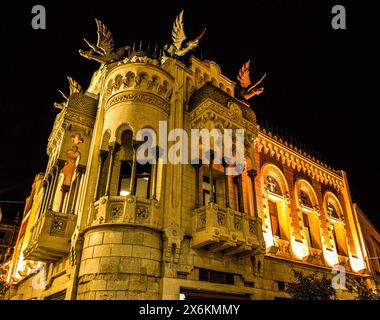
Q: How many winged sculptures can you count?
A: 4